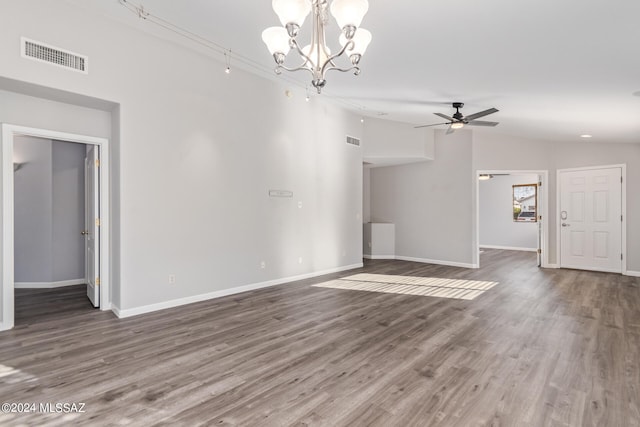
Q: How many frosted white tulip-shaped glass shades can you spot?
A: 5